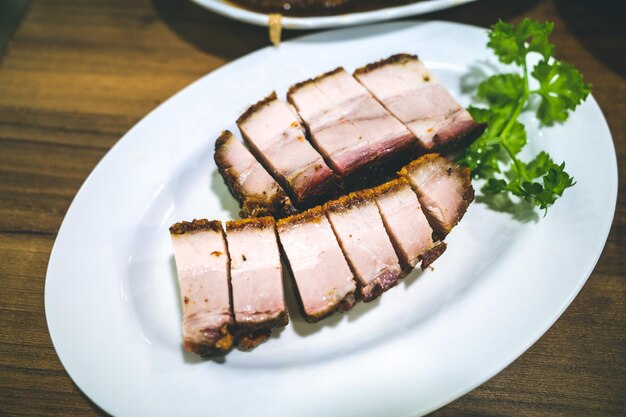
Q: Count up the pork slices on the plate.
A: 10